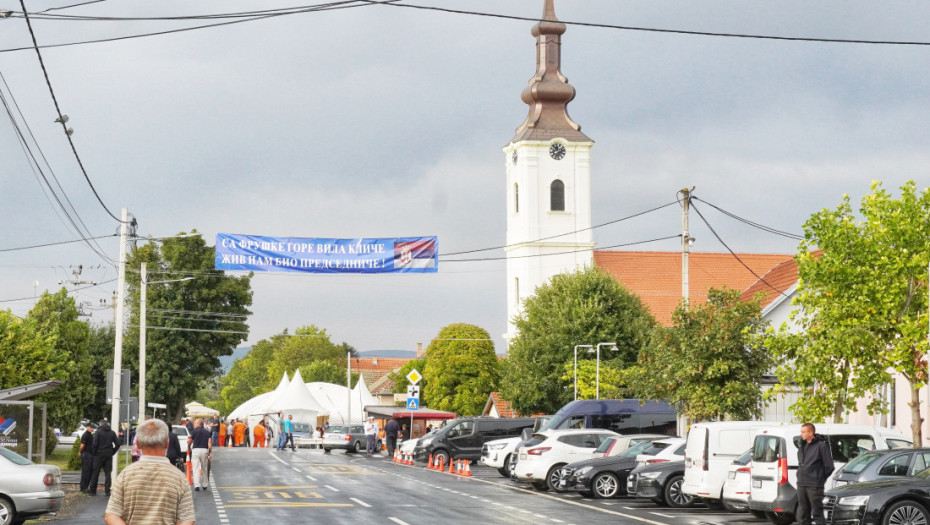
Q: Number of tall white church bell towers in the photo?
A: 1